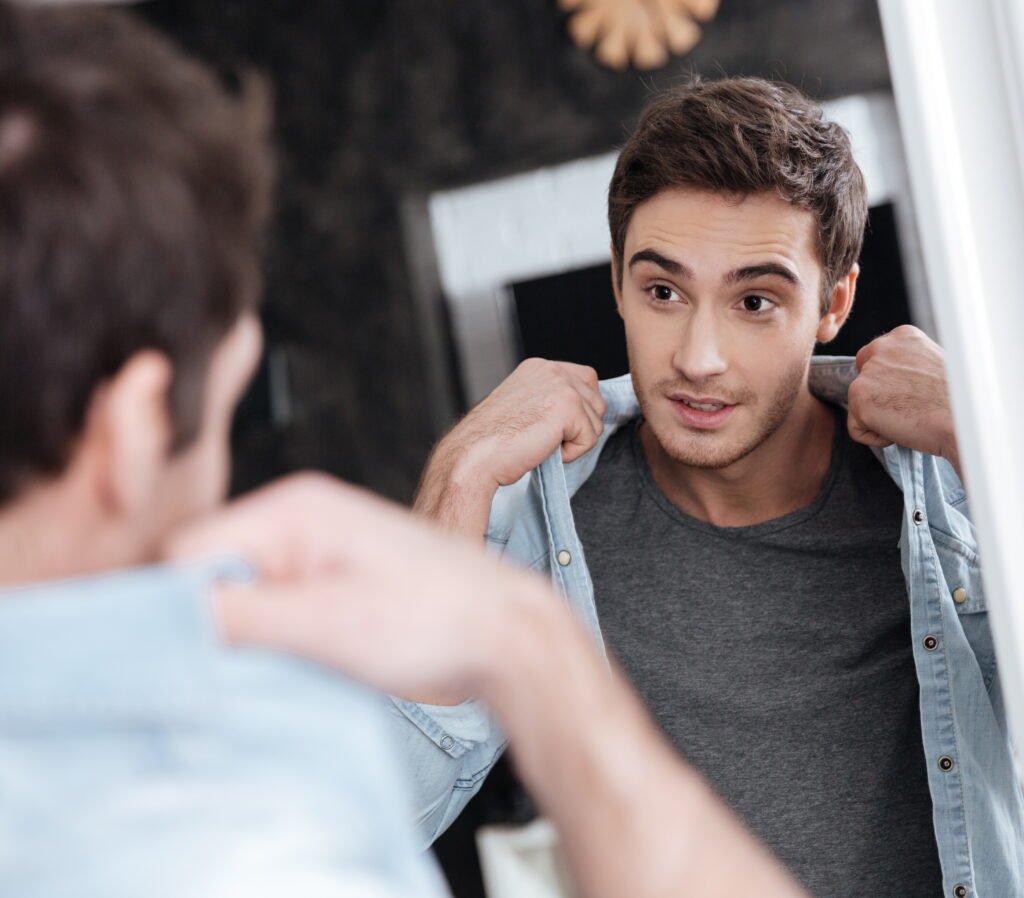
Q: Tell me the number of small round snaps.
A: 7